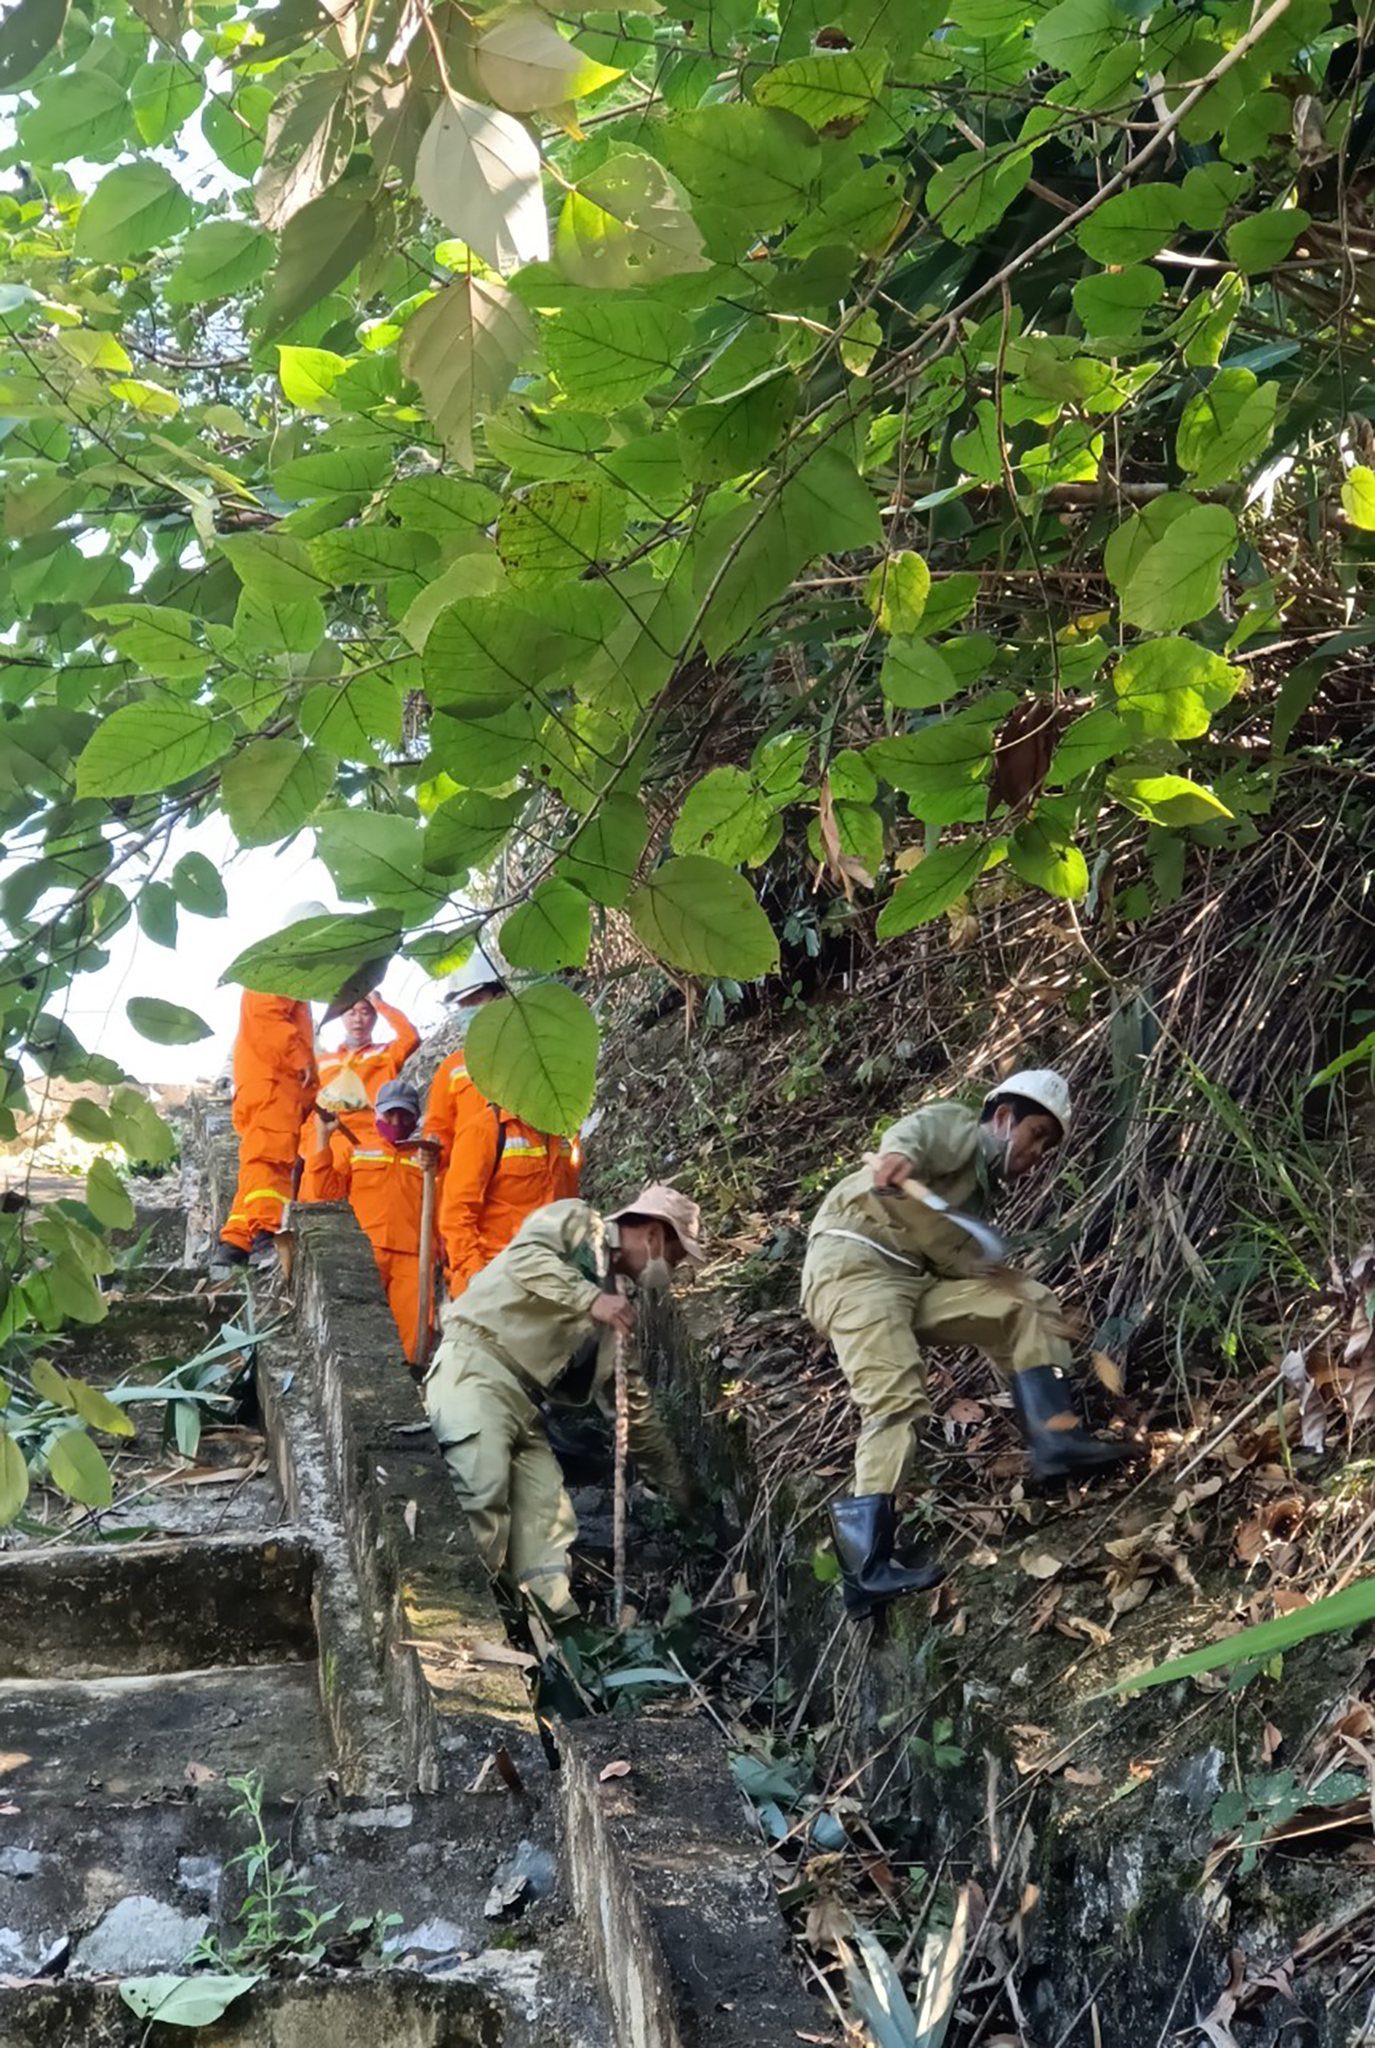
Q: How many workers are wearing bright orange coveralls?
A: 5